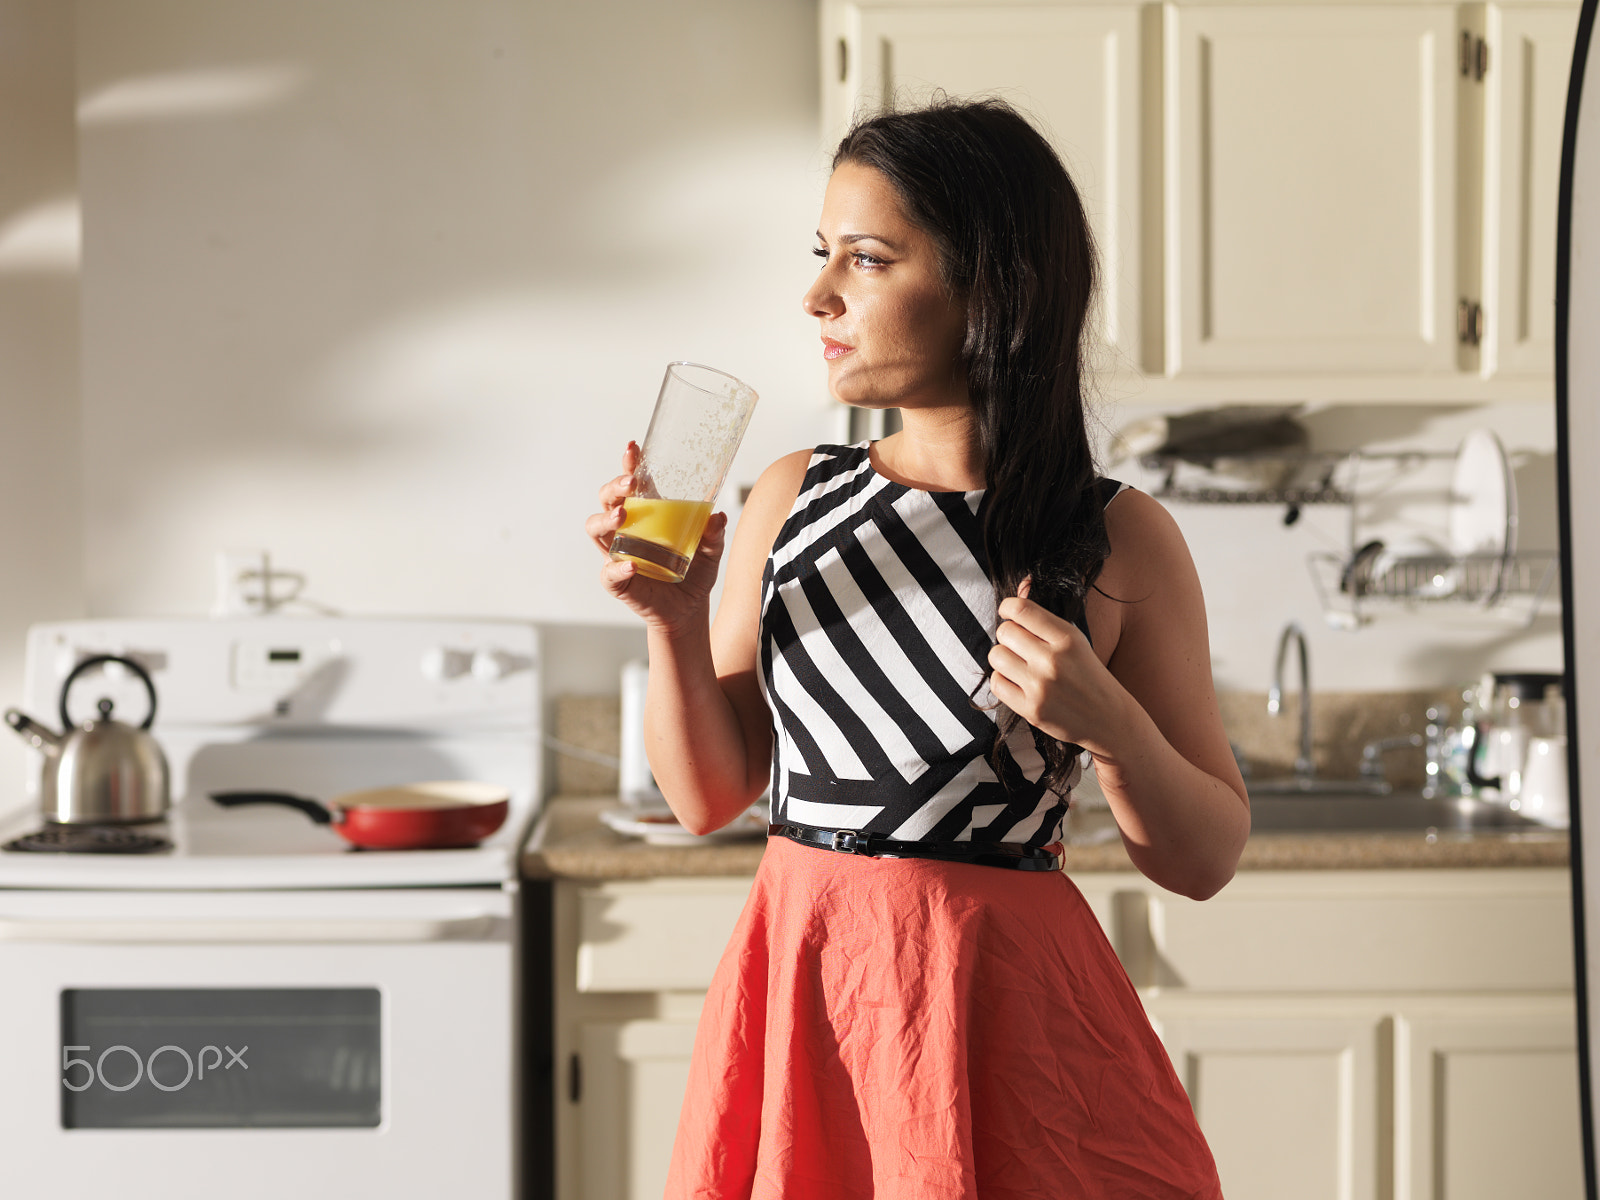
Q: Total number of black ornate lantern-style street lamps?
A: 0